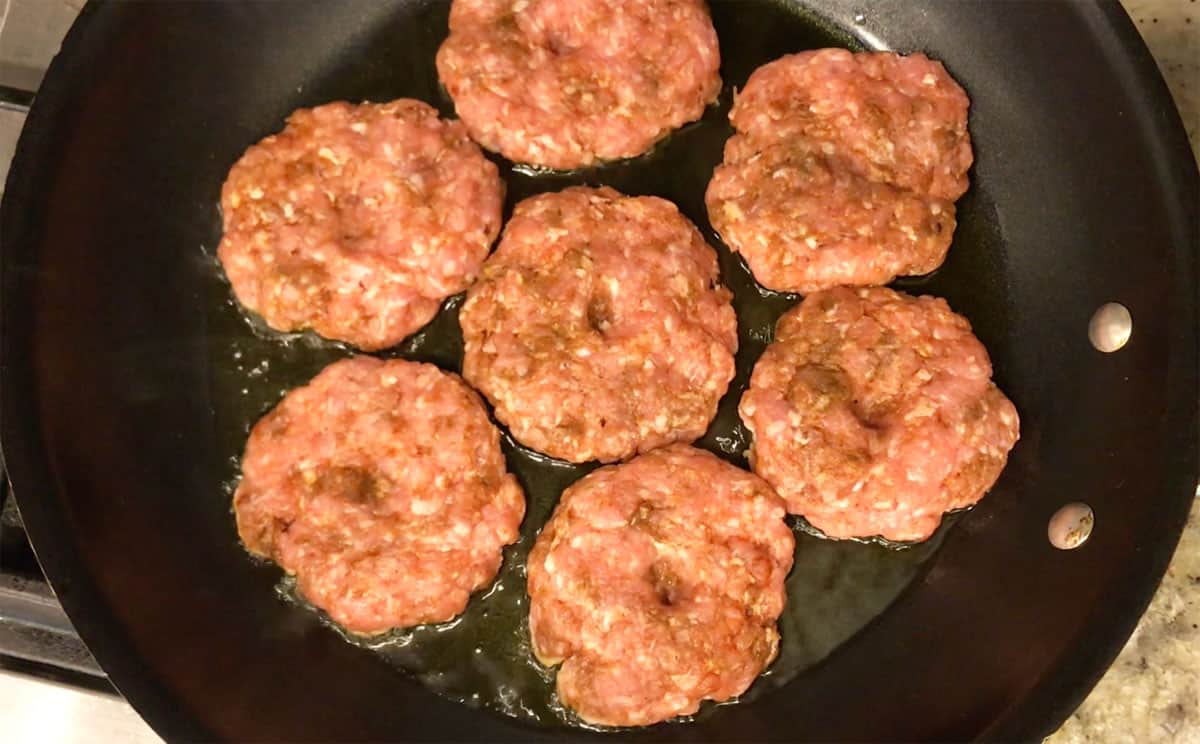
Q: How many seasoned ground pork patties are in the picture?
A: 7